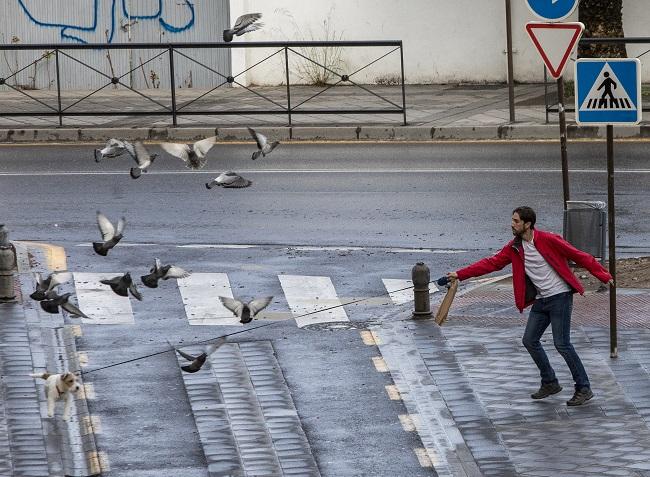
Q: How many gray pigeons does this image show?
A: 13